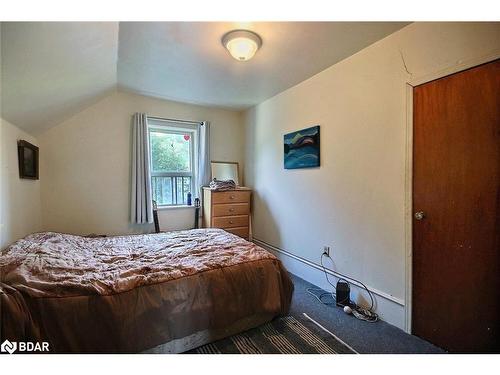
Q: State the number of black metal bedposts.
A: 2